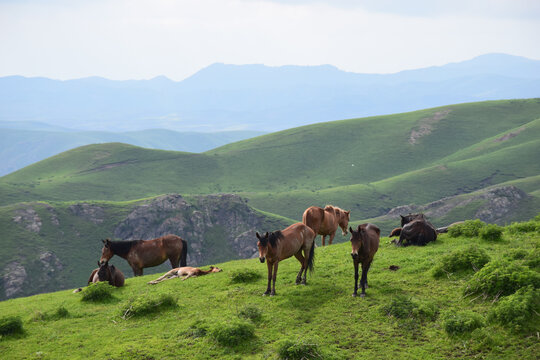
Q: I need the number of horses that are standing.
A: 4